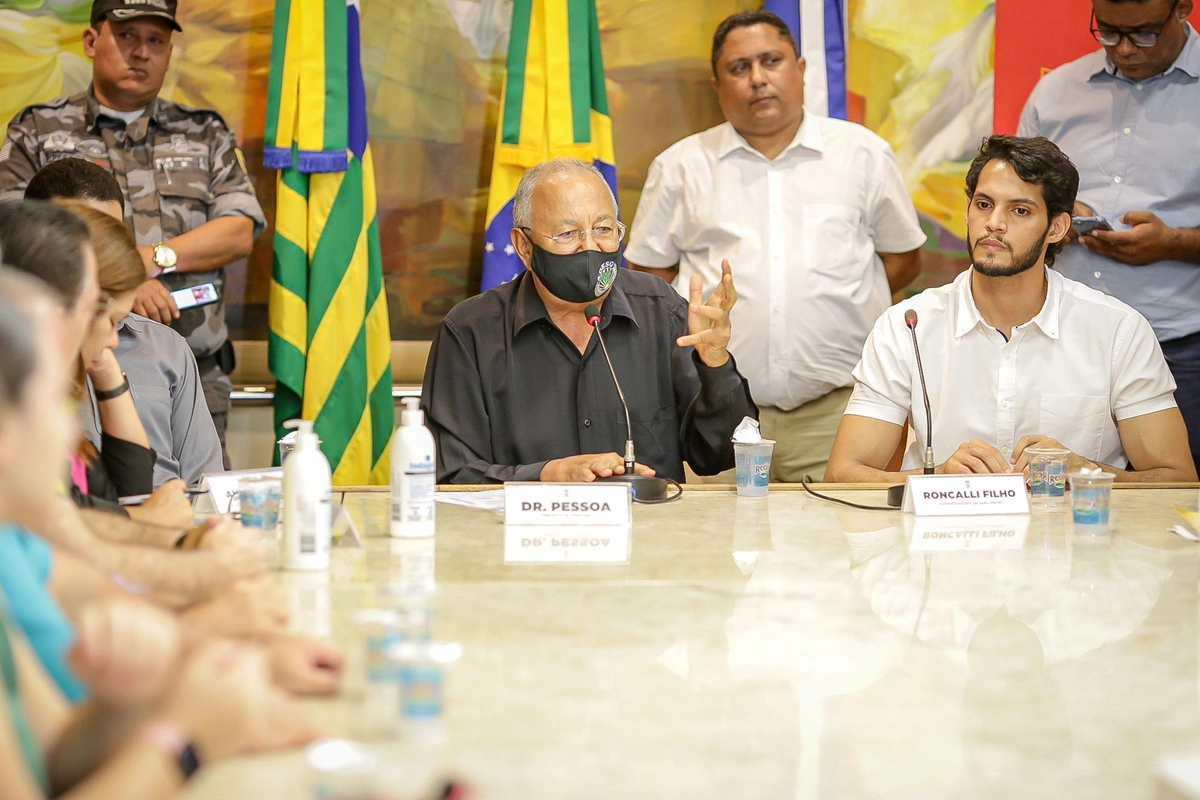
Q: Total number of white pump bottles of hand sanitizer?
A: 2